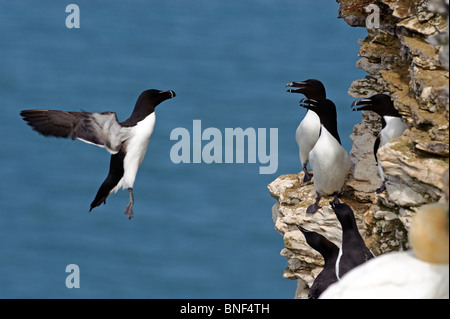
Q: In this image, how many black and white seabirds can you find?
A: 6